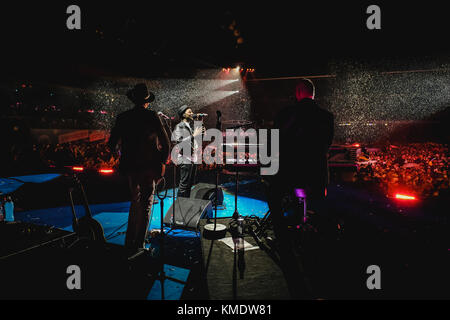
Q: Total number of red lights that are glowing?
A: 3